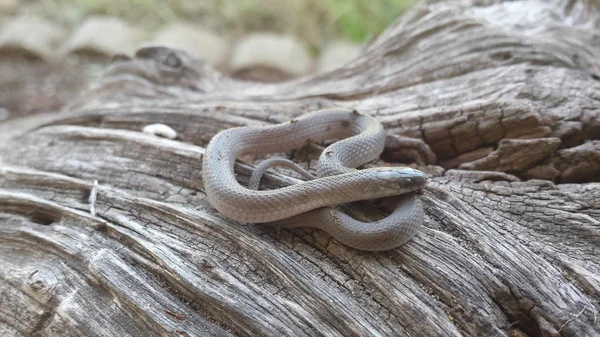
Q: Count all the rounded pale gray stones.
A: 5